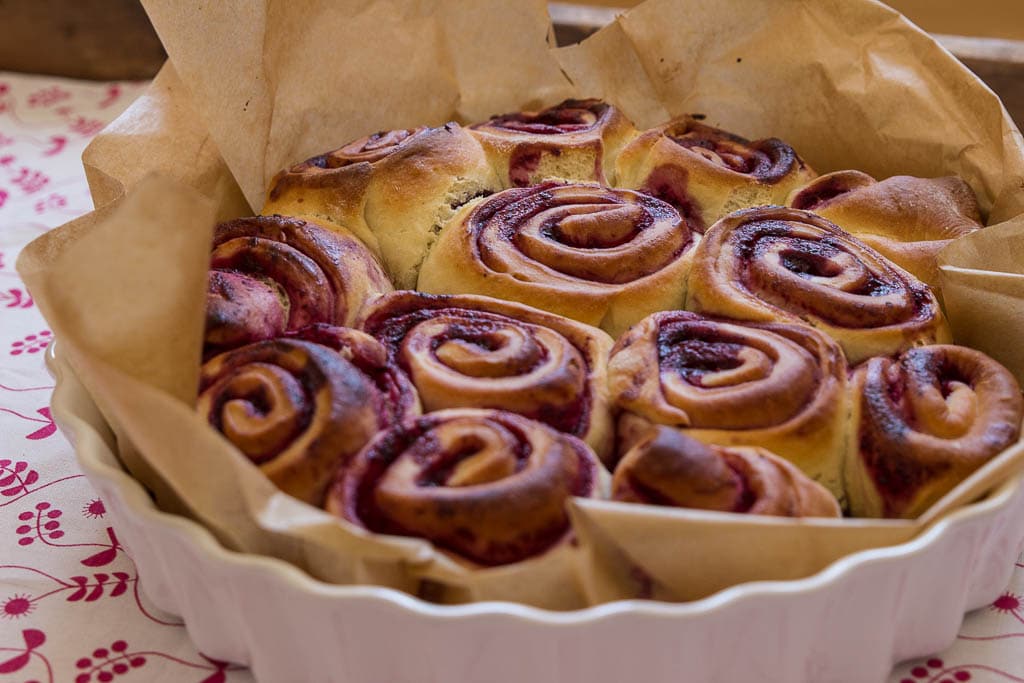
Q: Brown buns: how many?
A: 13